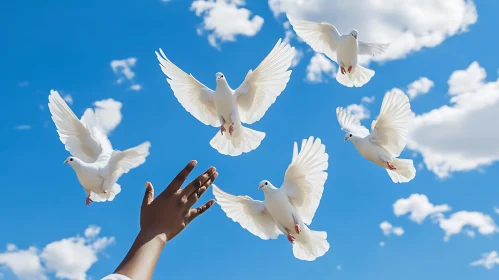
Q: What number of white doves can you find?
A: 5